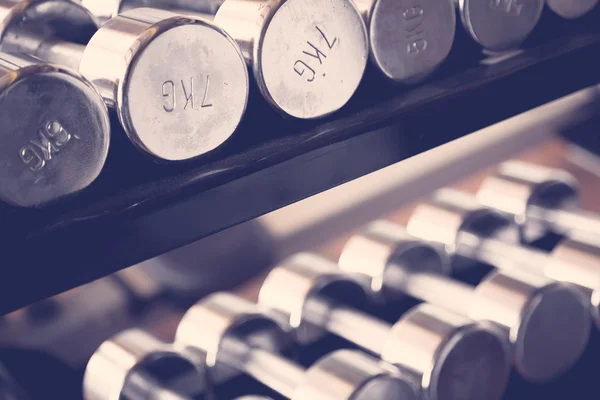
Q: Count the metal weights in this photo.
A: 12